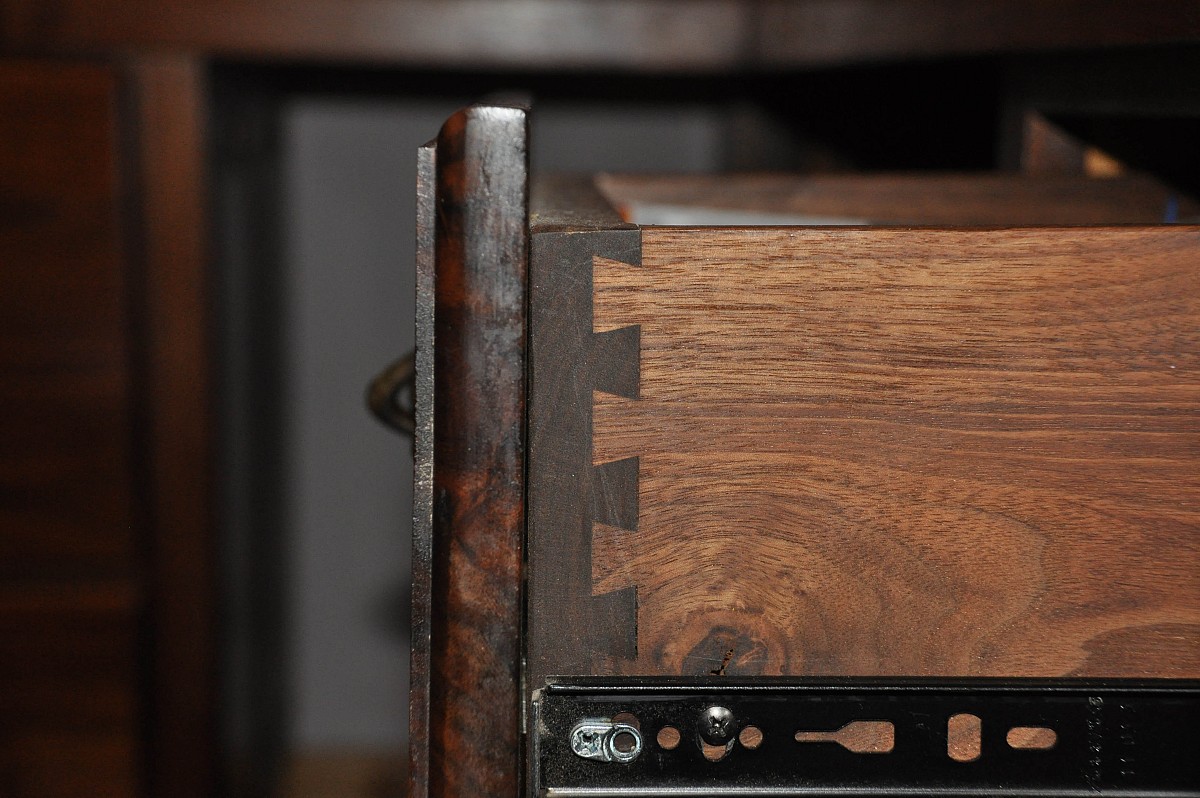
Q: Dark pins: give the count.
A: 4